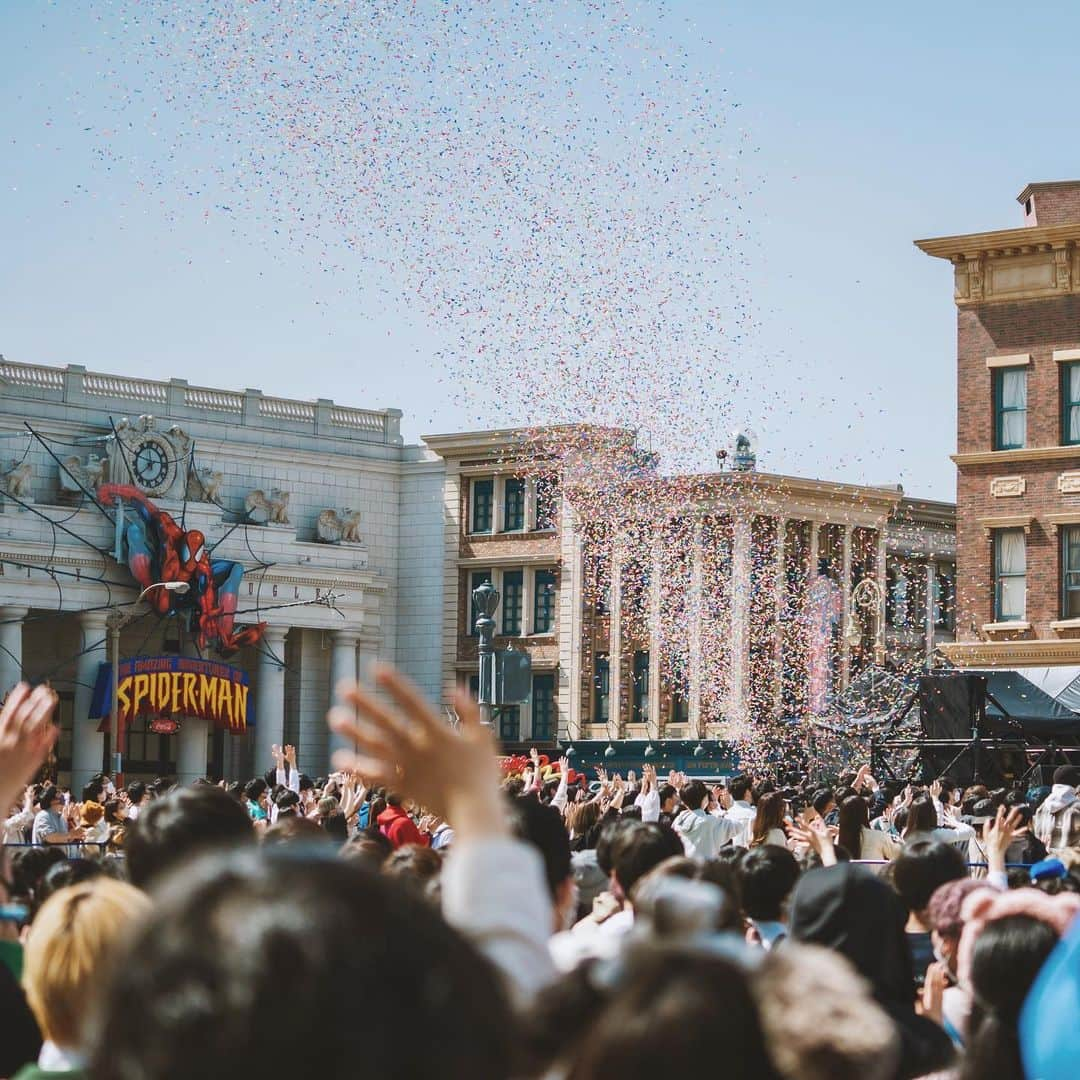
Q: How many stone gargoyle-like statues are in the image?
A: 5